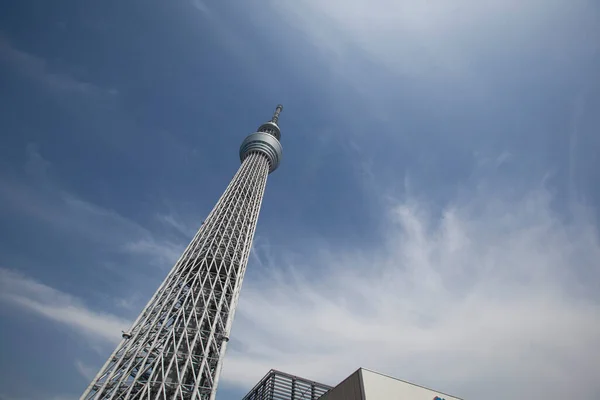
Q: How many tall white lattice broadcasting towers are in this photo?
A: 1